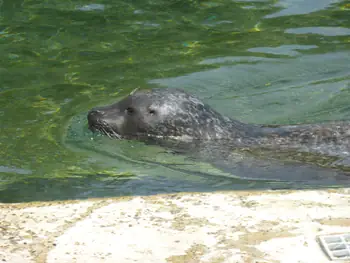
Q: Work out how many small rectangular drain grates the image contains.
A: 1